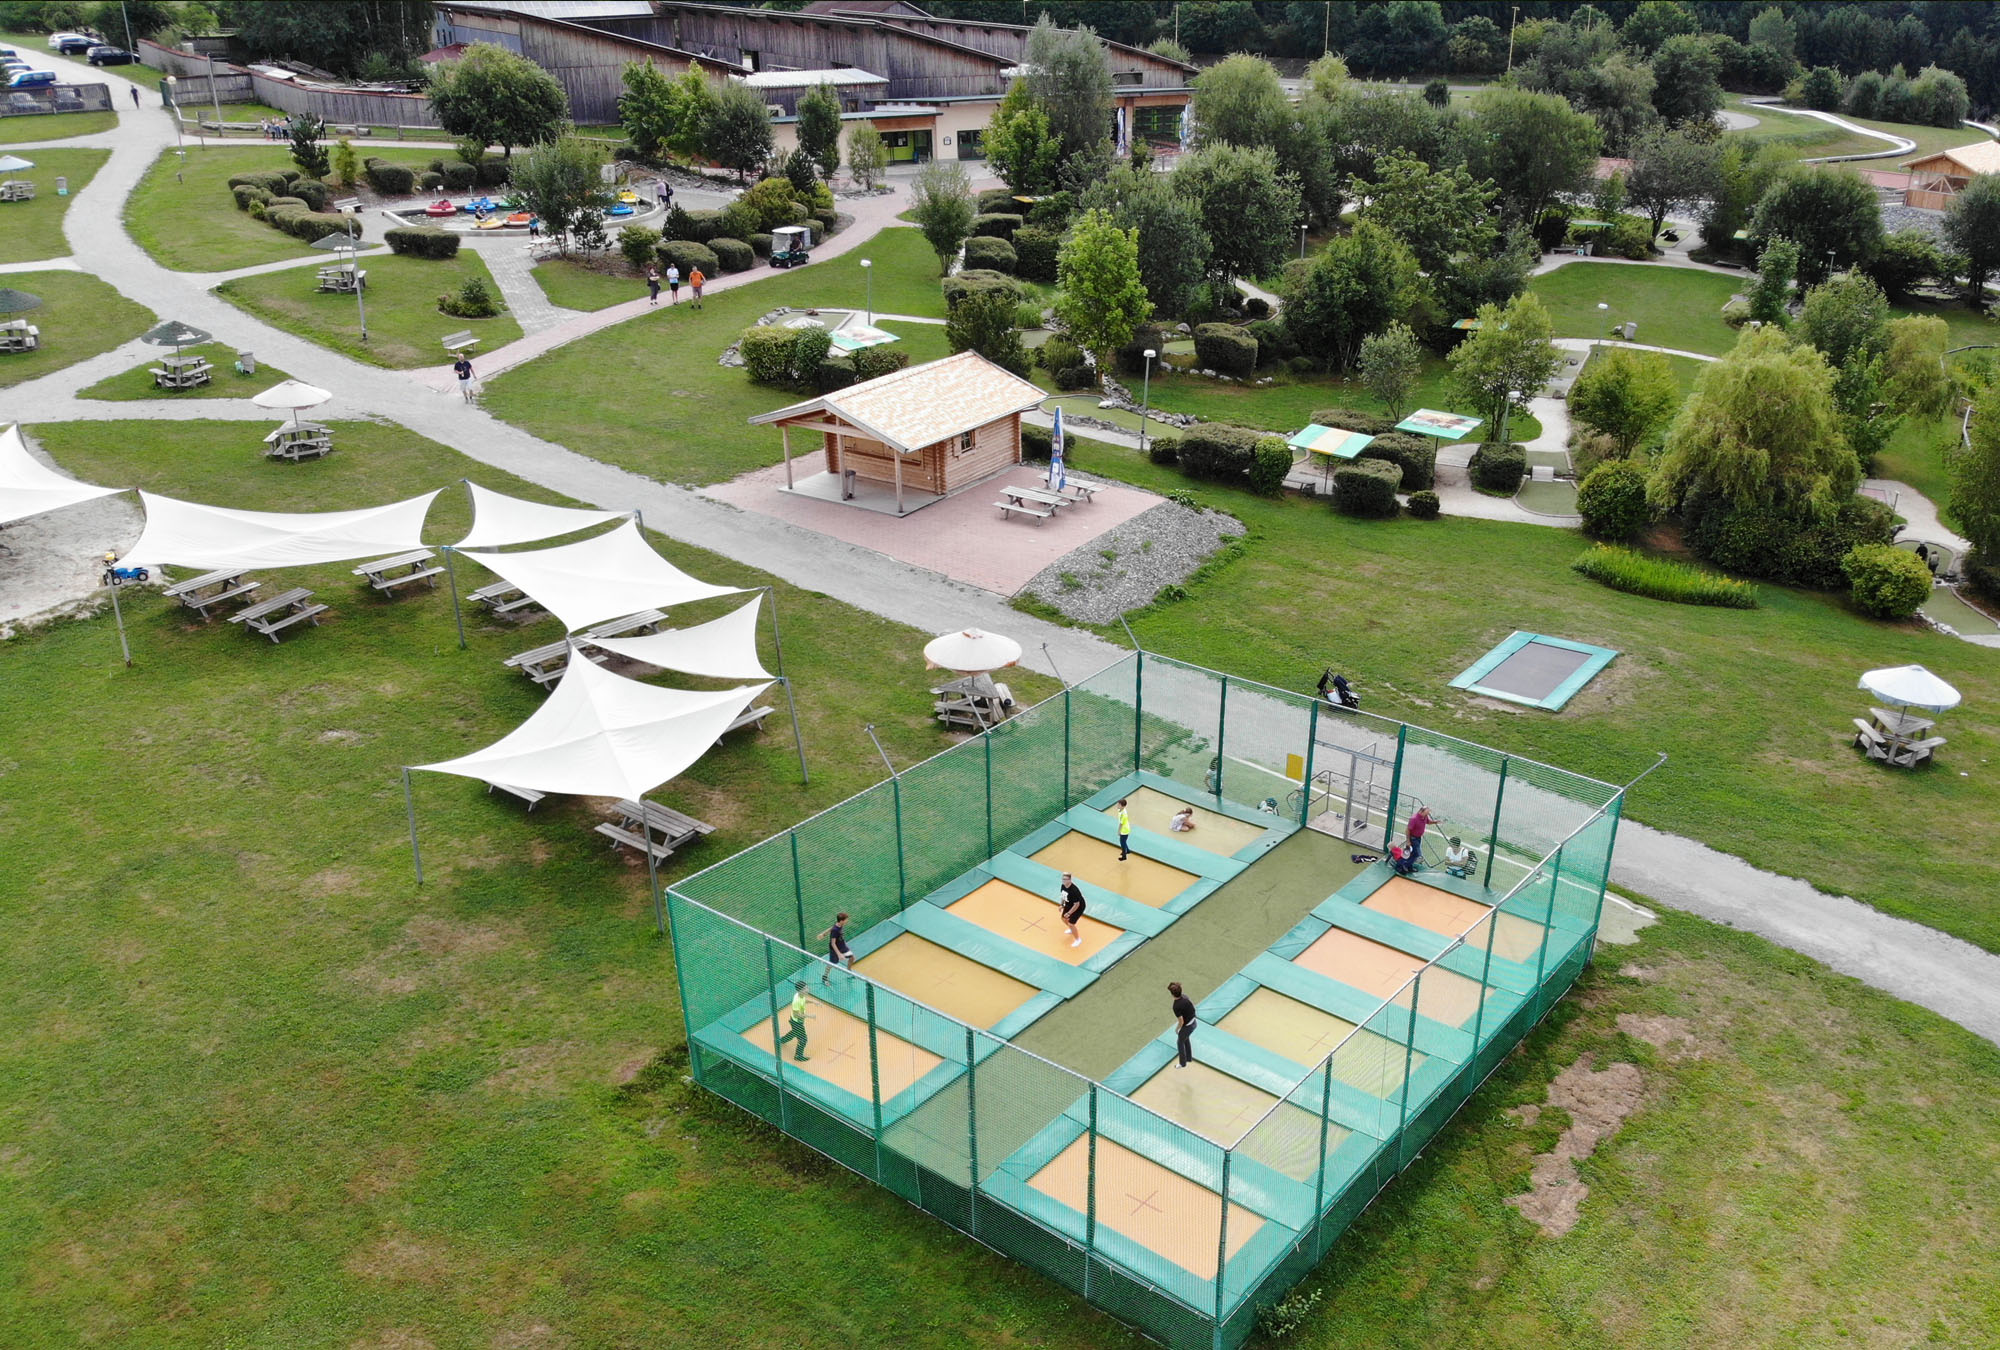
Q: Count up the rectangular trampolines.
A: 11